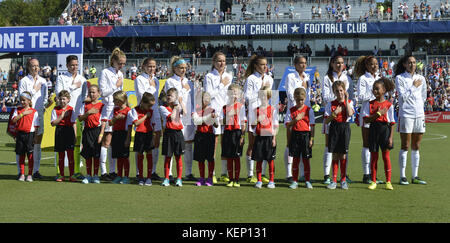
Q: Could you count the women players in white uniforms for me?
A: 11